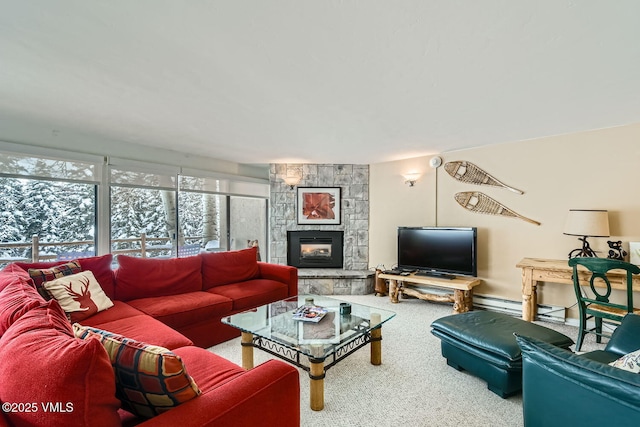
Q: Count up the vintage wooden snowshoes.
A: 2